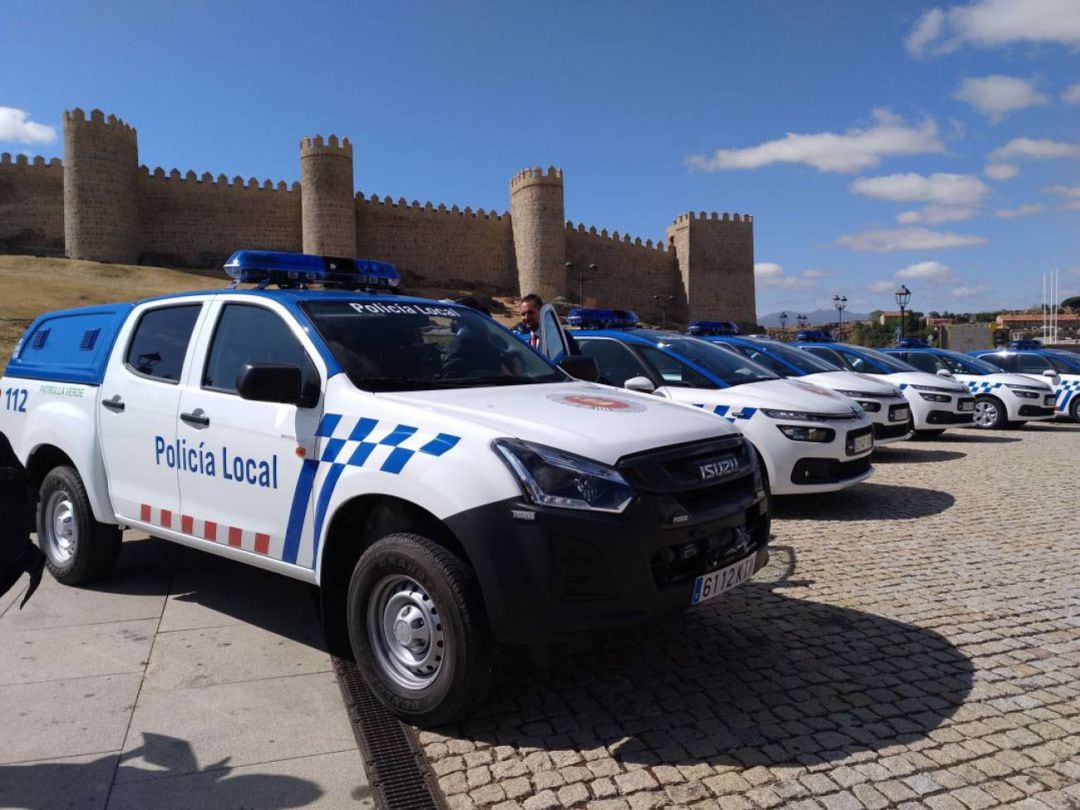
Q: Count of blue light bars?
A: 6